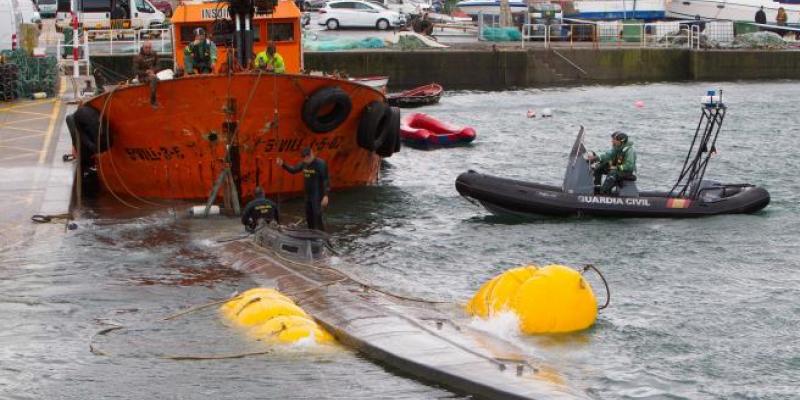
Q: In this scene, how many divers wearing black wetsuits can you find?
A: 2